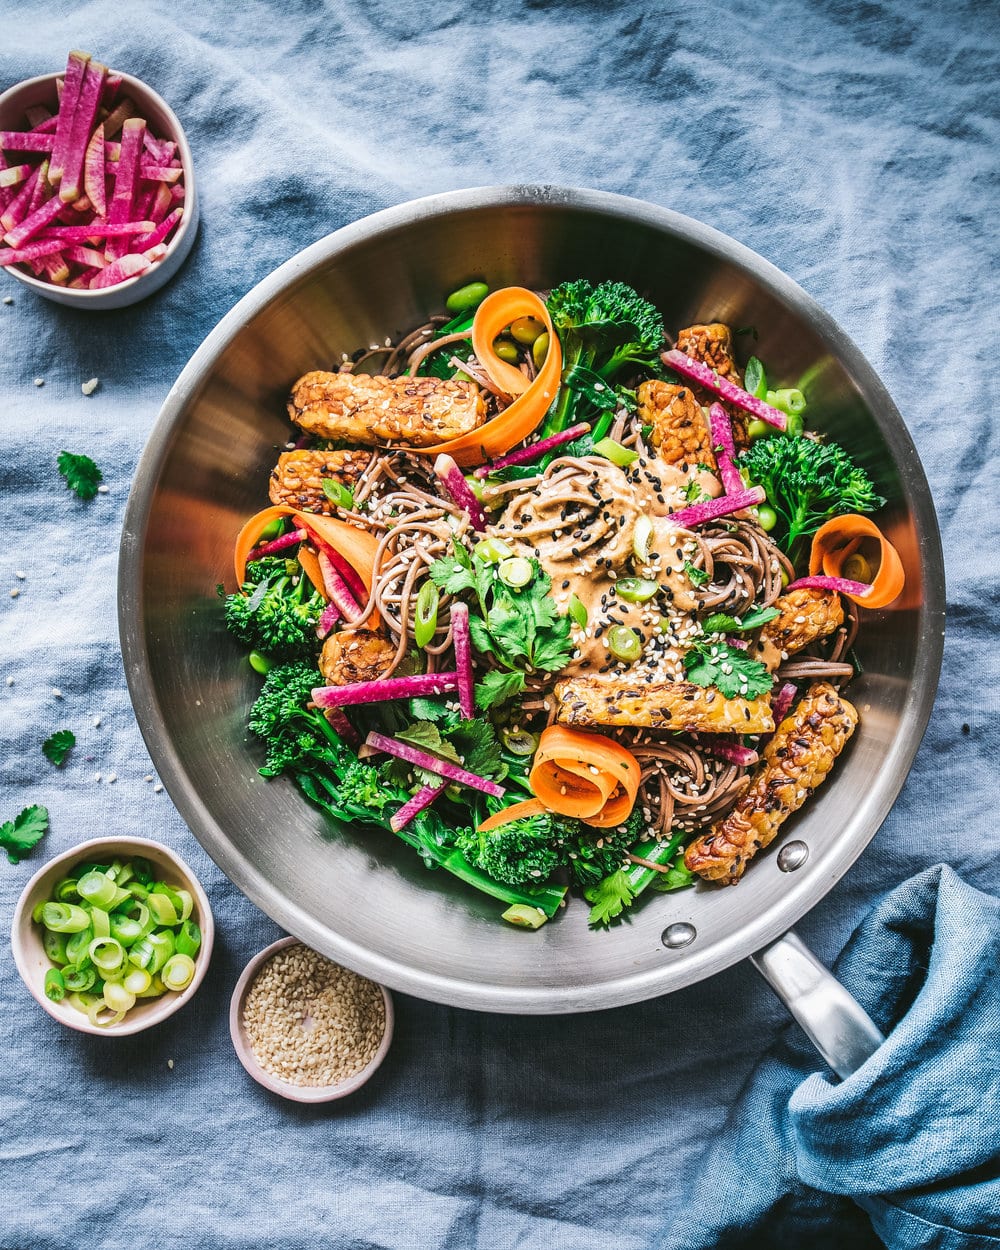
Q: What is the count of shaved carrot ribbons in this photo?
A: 4